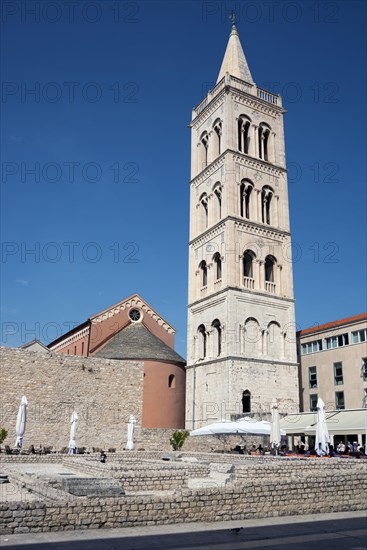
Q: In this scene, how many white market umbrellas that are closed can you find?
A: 5